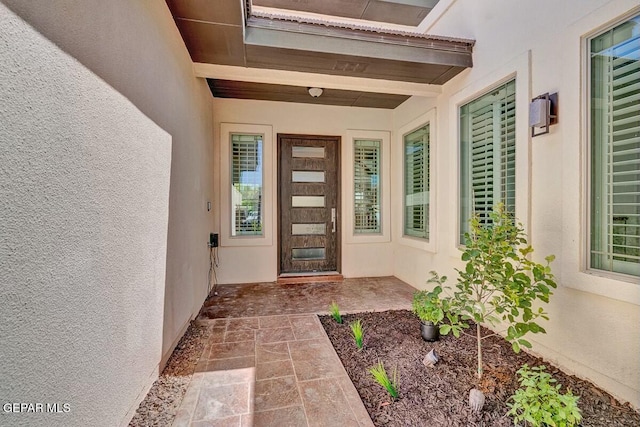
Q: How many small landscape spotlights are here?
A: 2